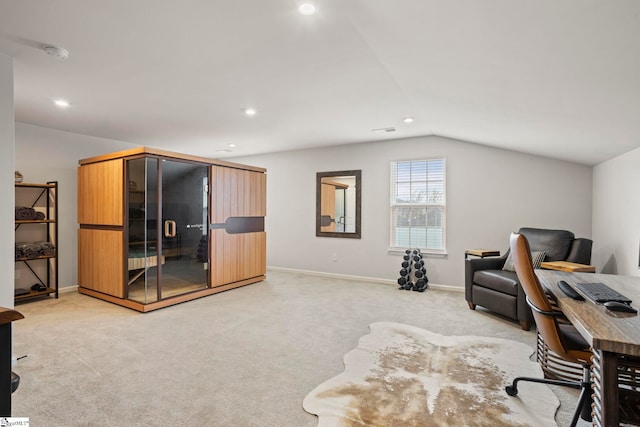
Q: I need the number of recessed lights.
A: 5